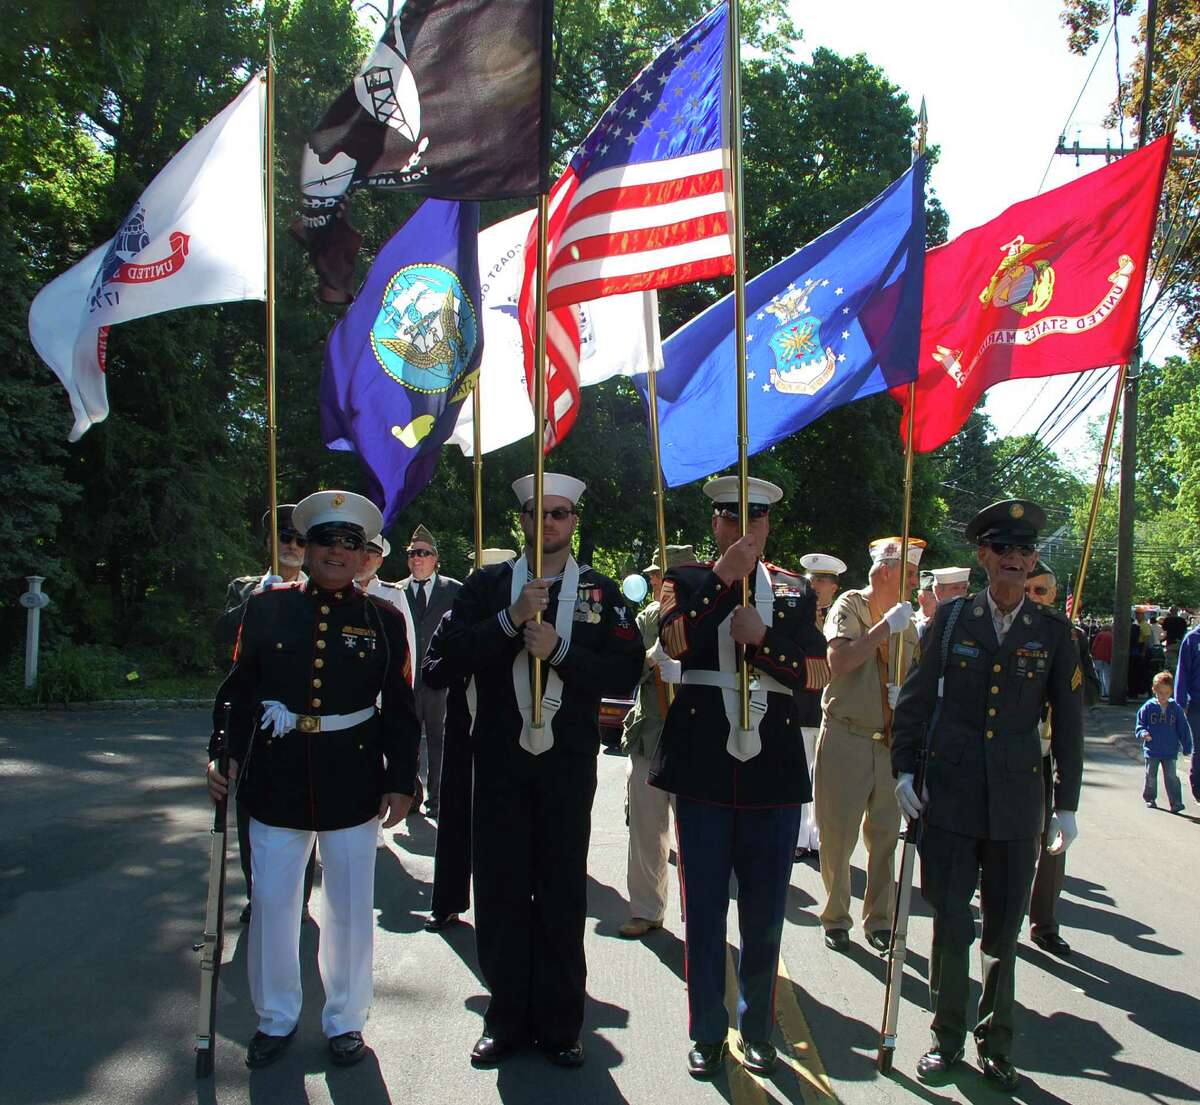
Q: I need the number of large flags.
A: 7